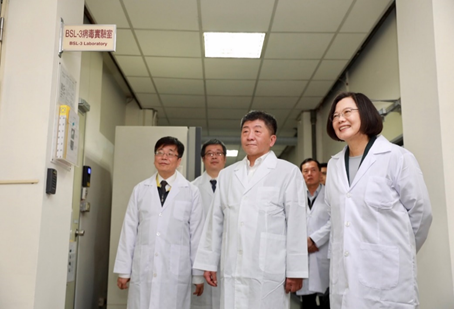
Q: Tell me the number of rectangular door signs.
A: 1